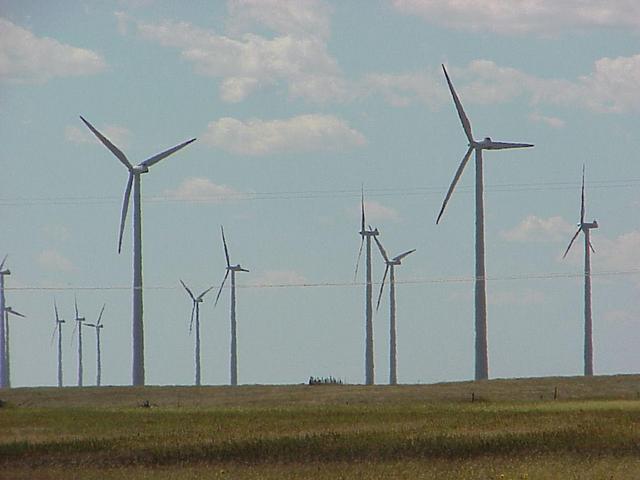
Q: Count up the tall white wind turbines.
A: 12